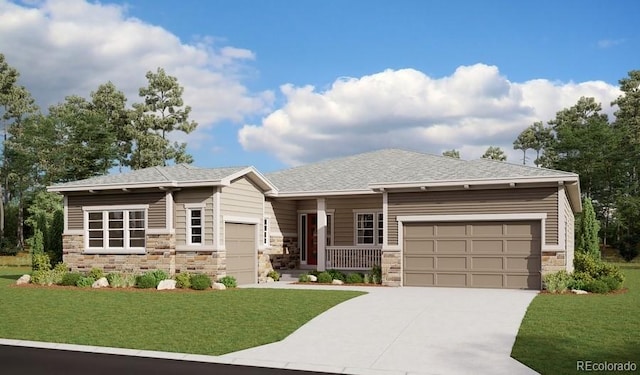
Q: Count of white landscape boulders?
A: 7